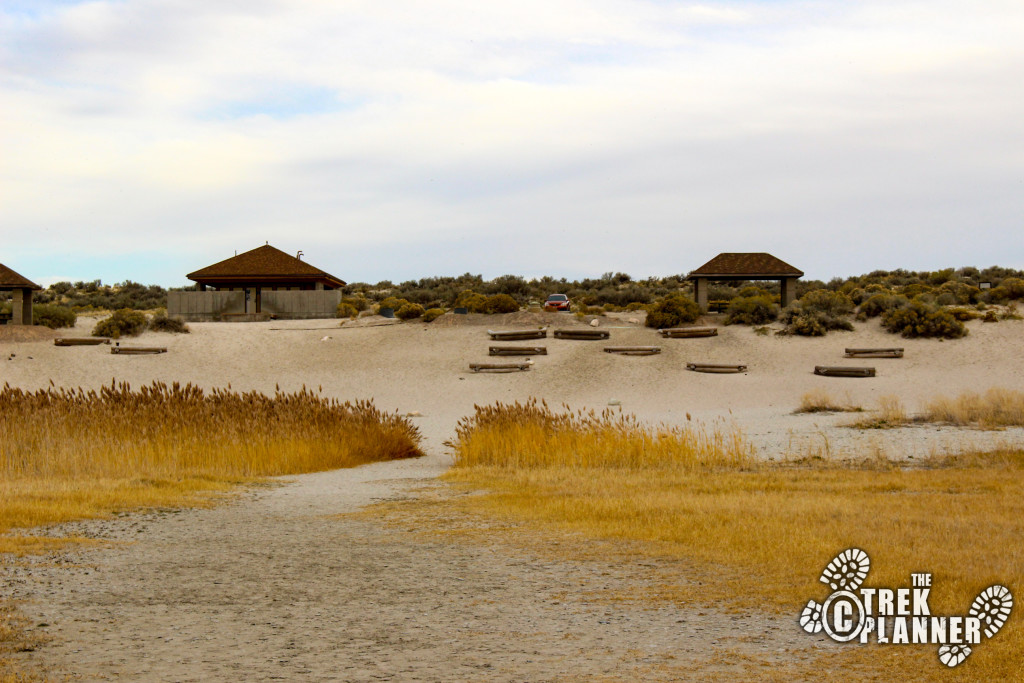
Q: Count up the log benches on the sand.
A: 11